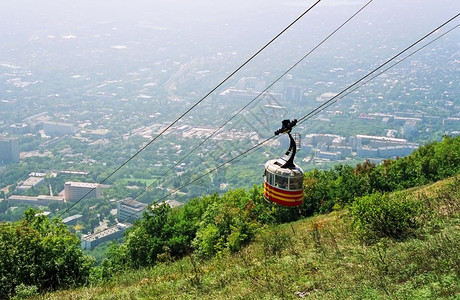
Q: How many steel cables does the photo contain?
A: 4